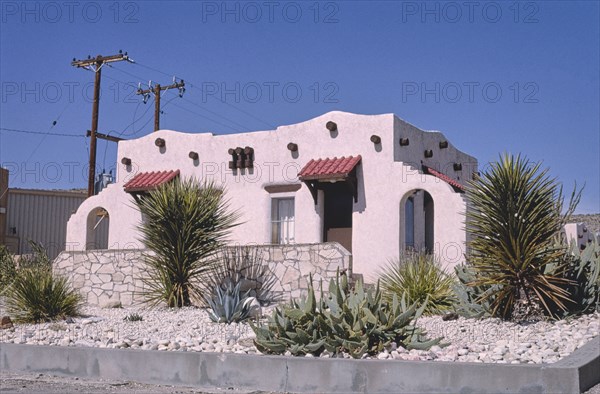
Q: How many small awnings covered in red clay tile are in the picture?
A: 3